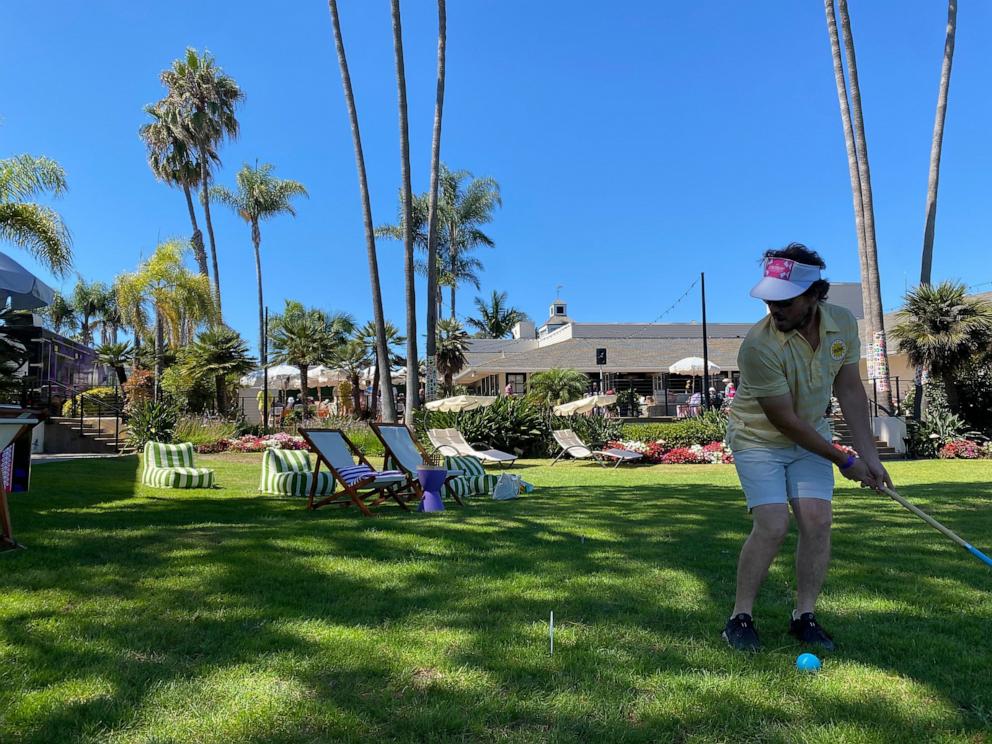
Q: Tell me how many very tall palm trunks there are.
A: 6